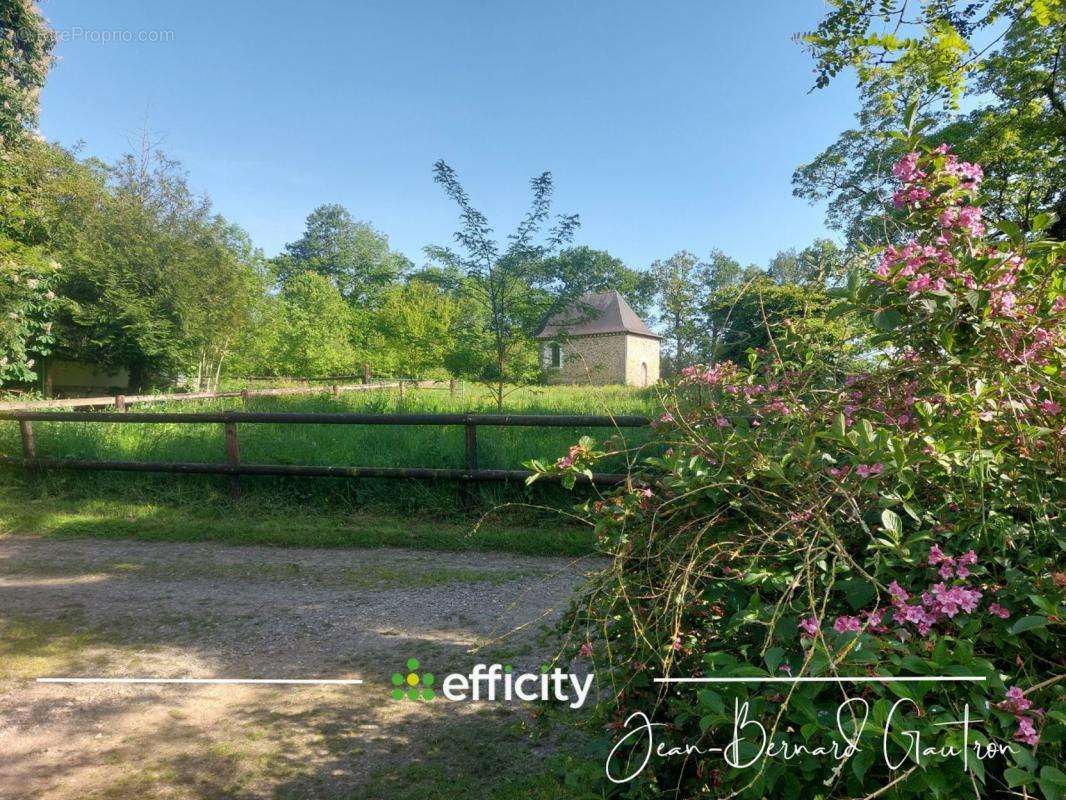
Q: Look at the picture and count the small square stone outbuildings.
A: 1